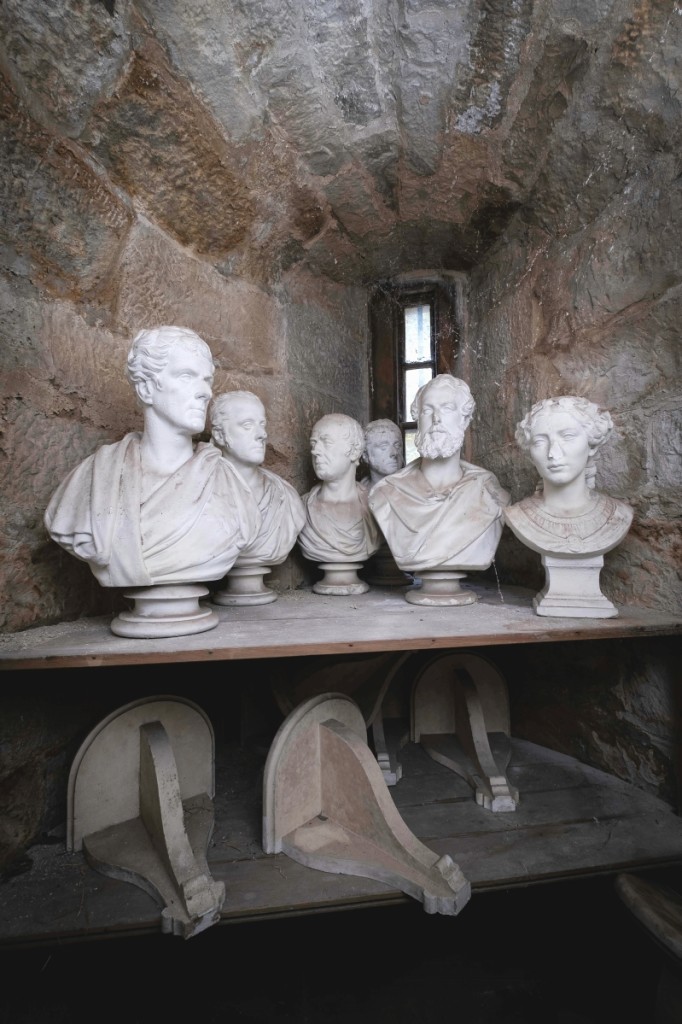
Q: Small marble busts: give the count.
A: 6